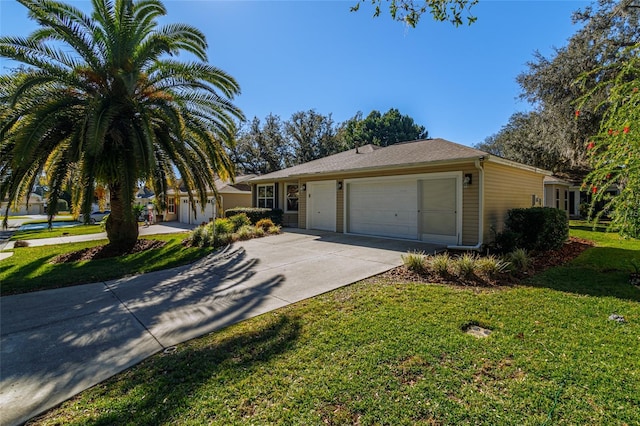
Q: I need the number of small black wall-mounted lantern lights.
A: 3